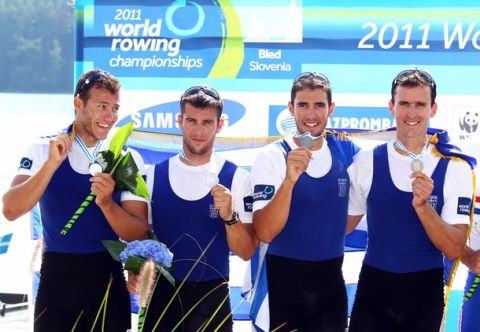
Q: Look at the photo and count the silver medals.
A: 4